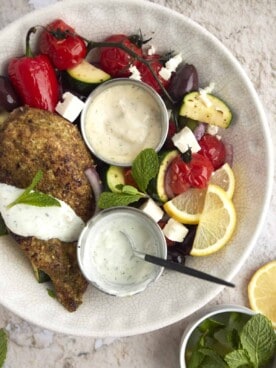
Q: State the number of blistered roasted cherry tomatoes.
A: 5